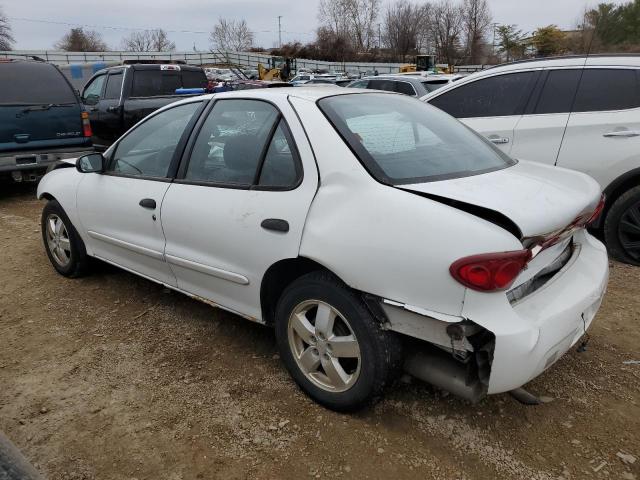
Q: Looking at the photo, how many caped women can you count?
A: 0